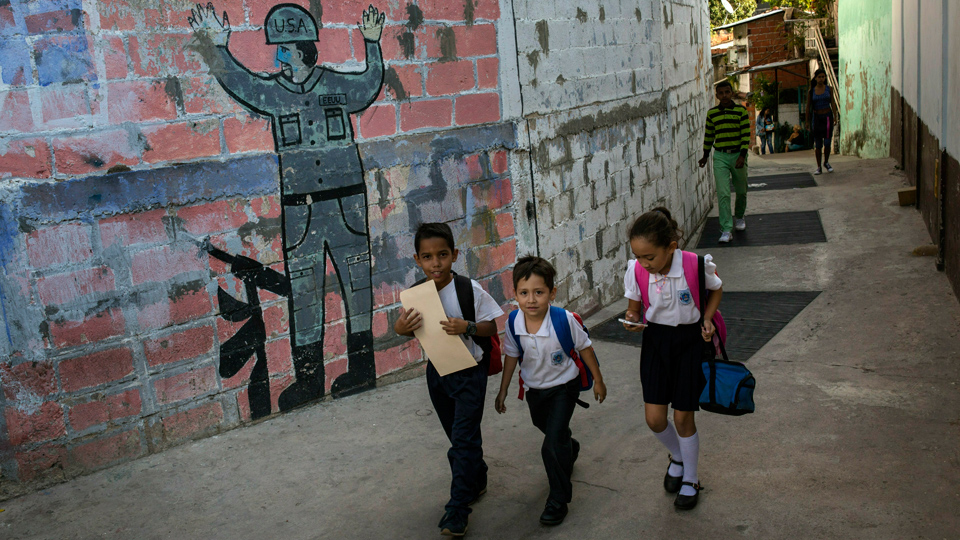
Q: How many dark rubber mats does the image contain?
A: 3